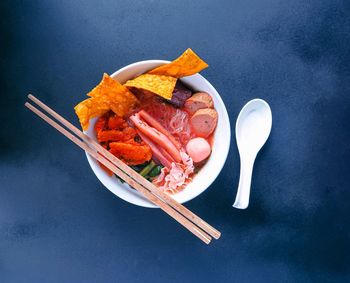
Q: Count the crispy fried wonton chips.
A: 4